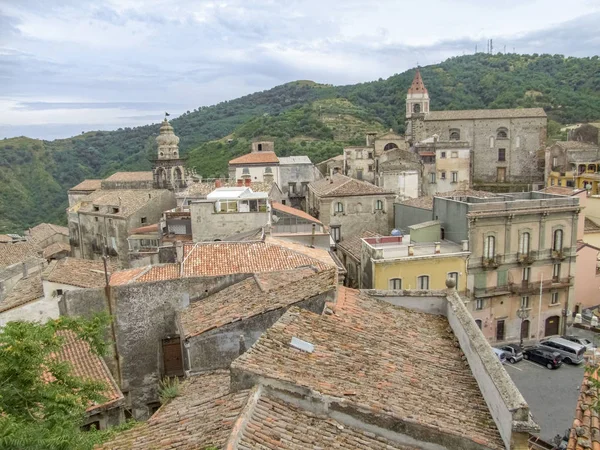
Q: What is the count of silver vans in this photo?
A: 1